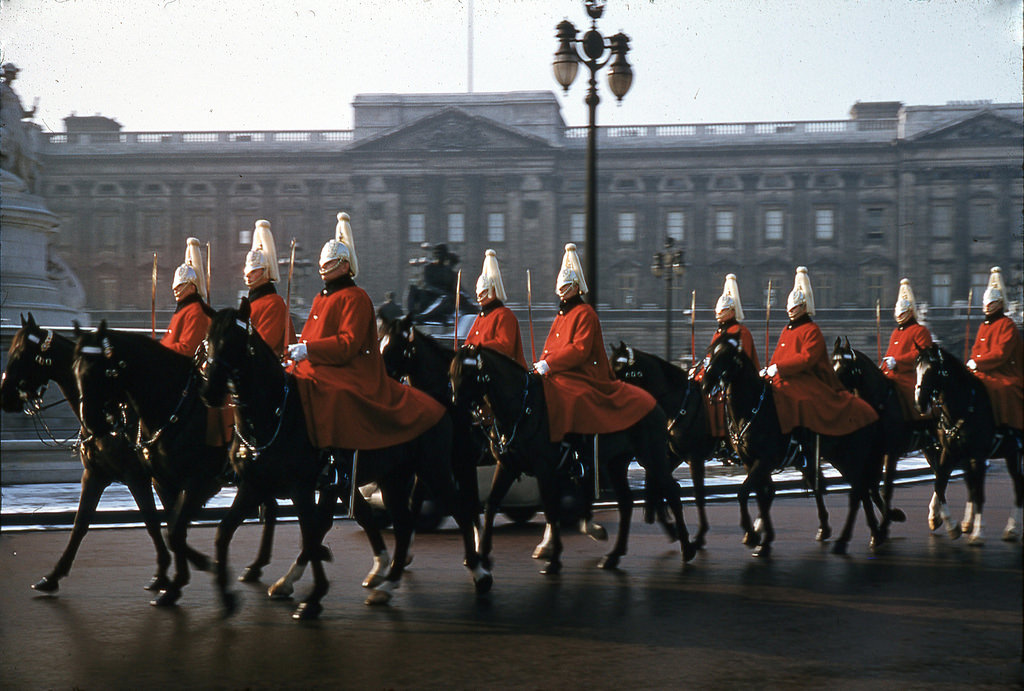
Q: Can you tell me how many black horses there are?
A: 9